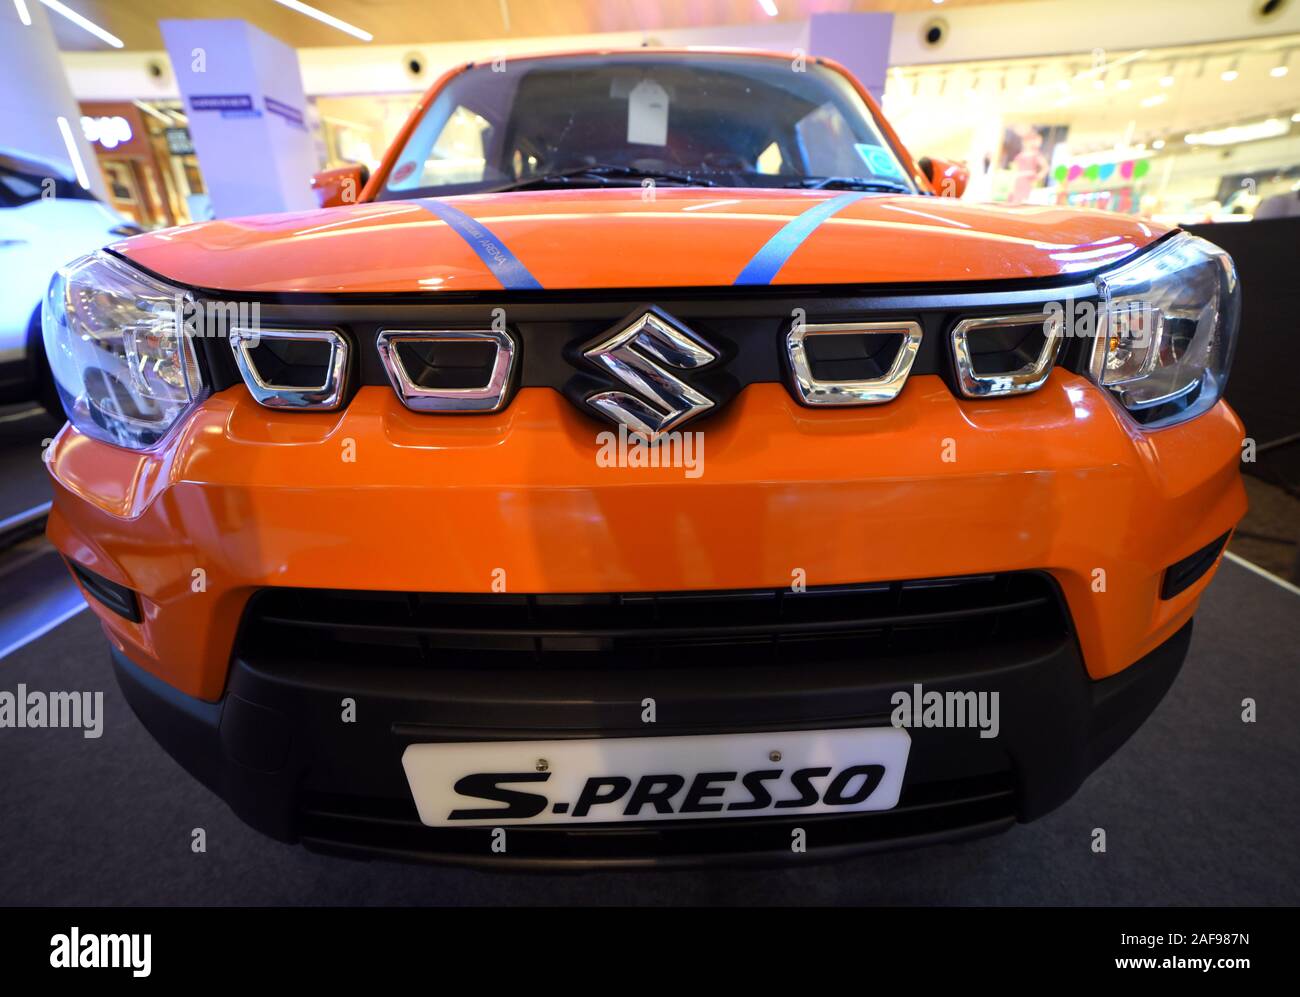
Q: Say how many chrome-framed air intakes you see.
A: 4